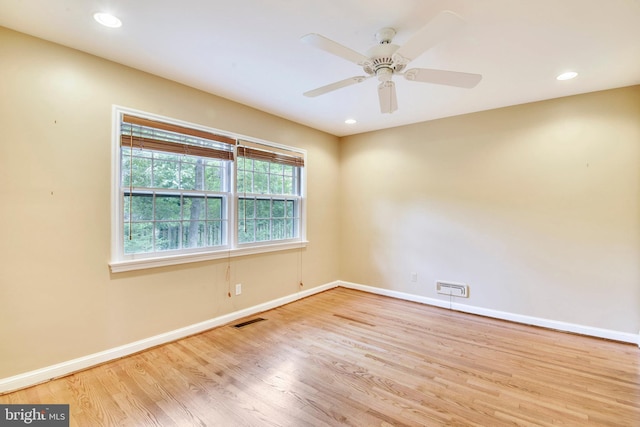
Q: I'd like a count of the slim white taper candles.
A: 0